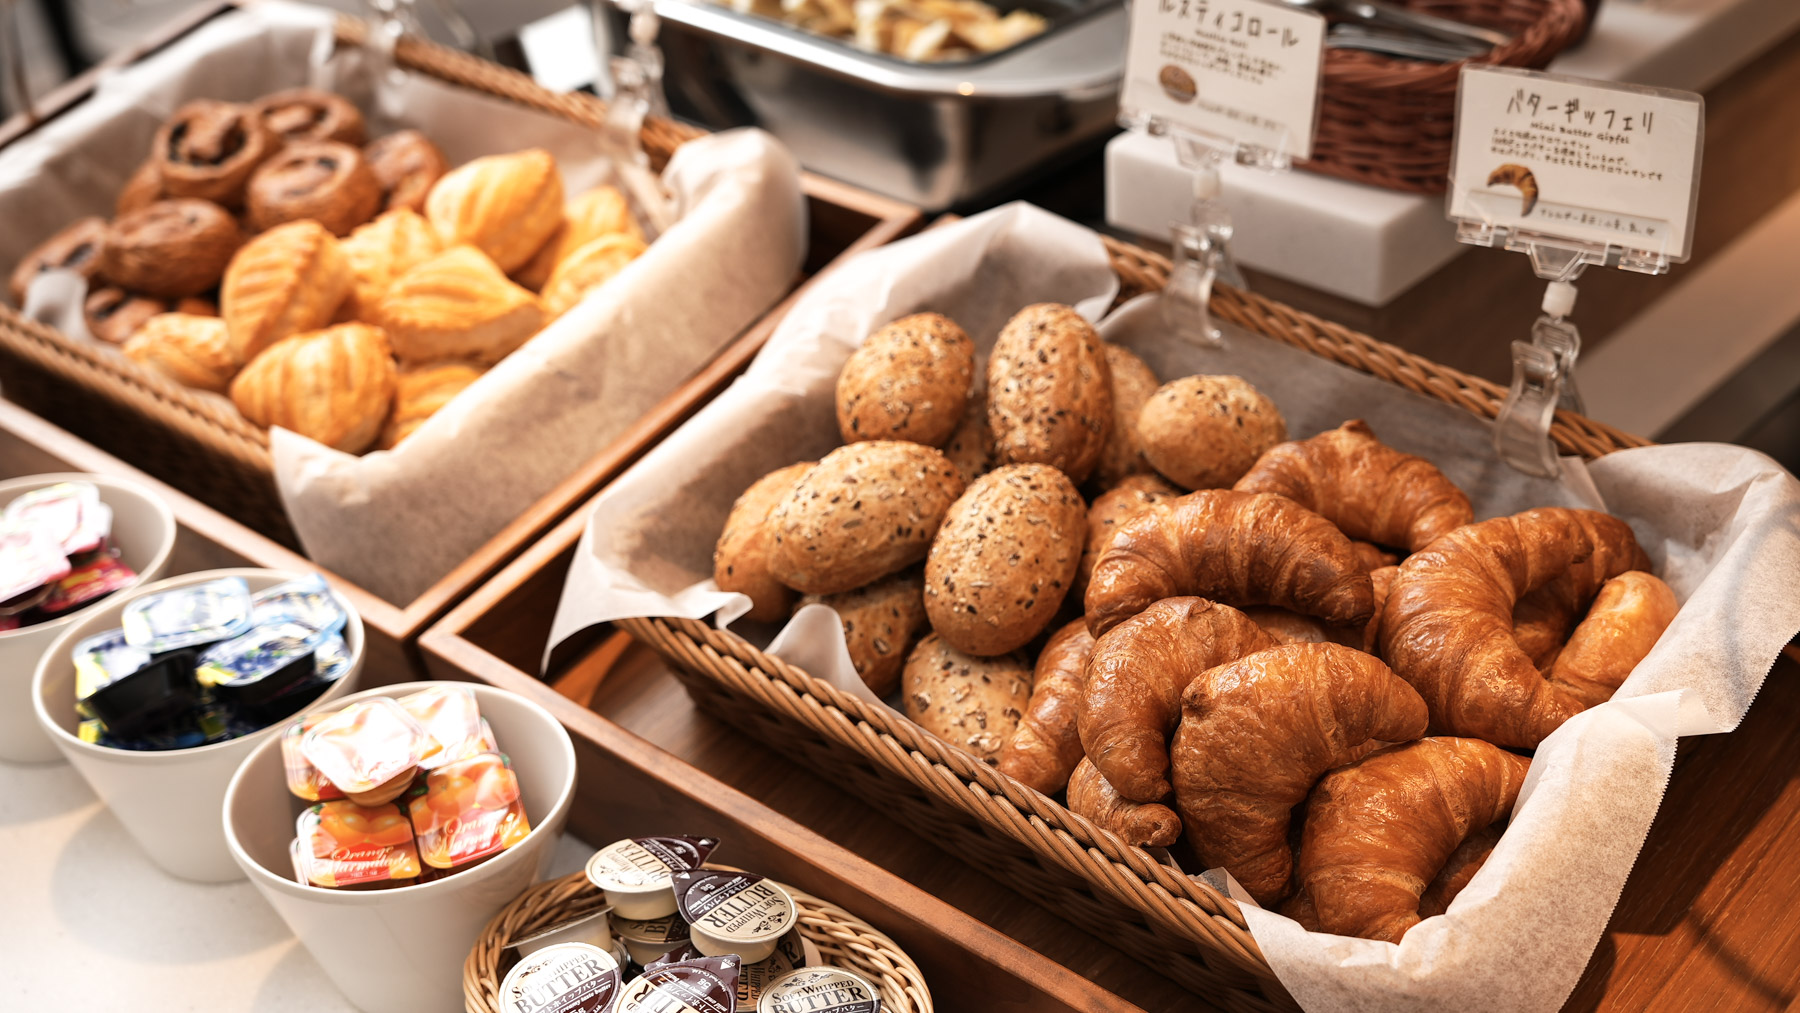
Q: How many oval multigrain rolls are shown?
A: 11